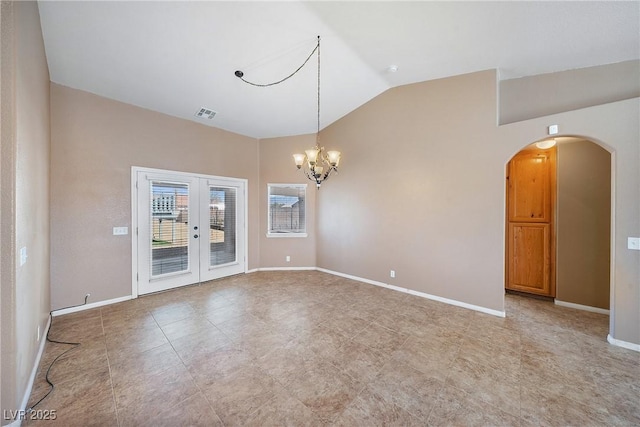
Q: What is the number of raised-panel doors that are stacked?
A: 2